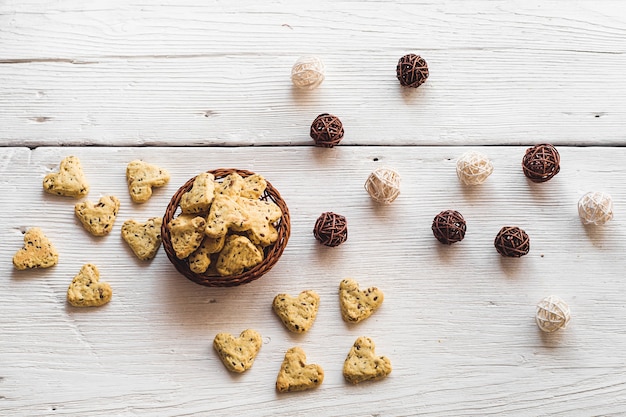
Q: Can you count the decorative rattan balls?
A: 11